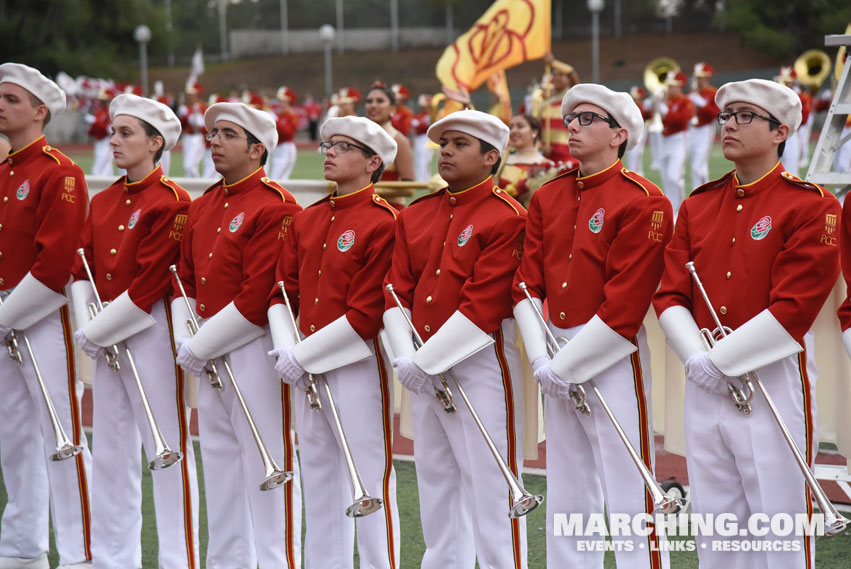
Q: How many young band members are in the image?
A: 7